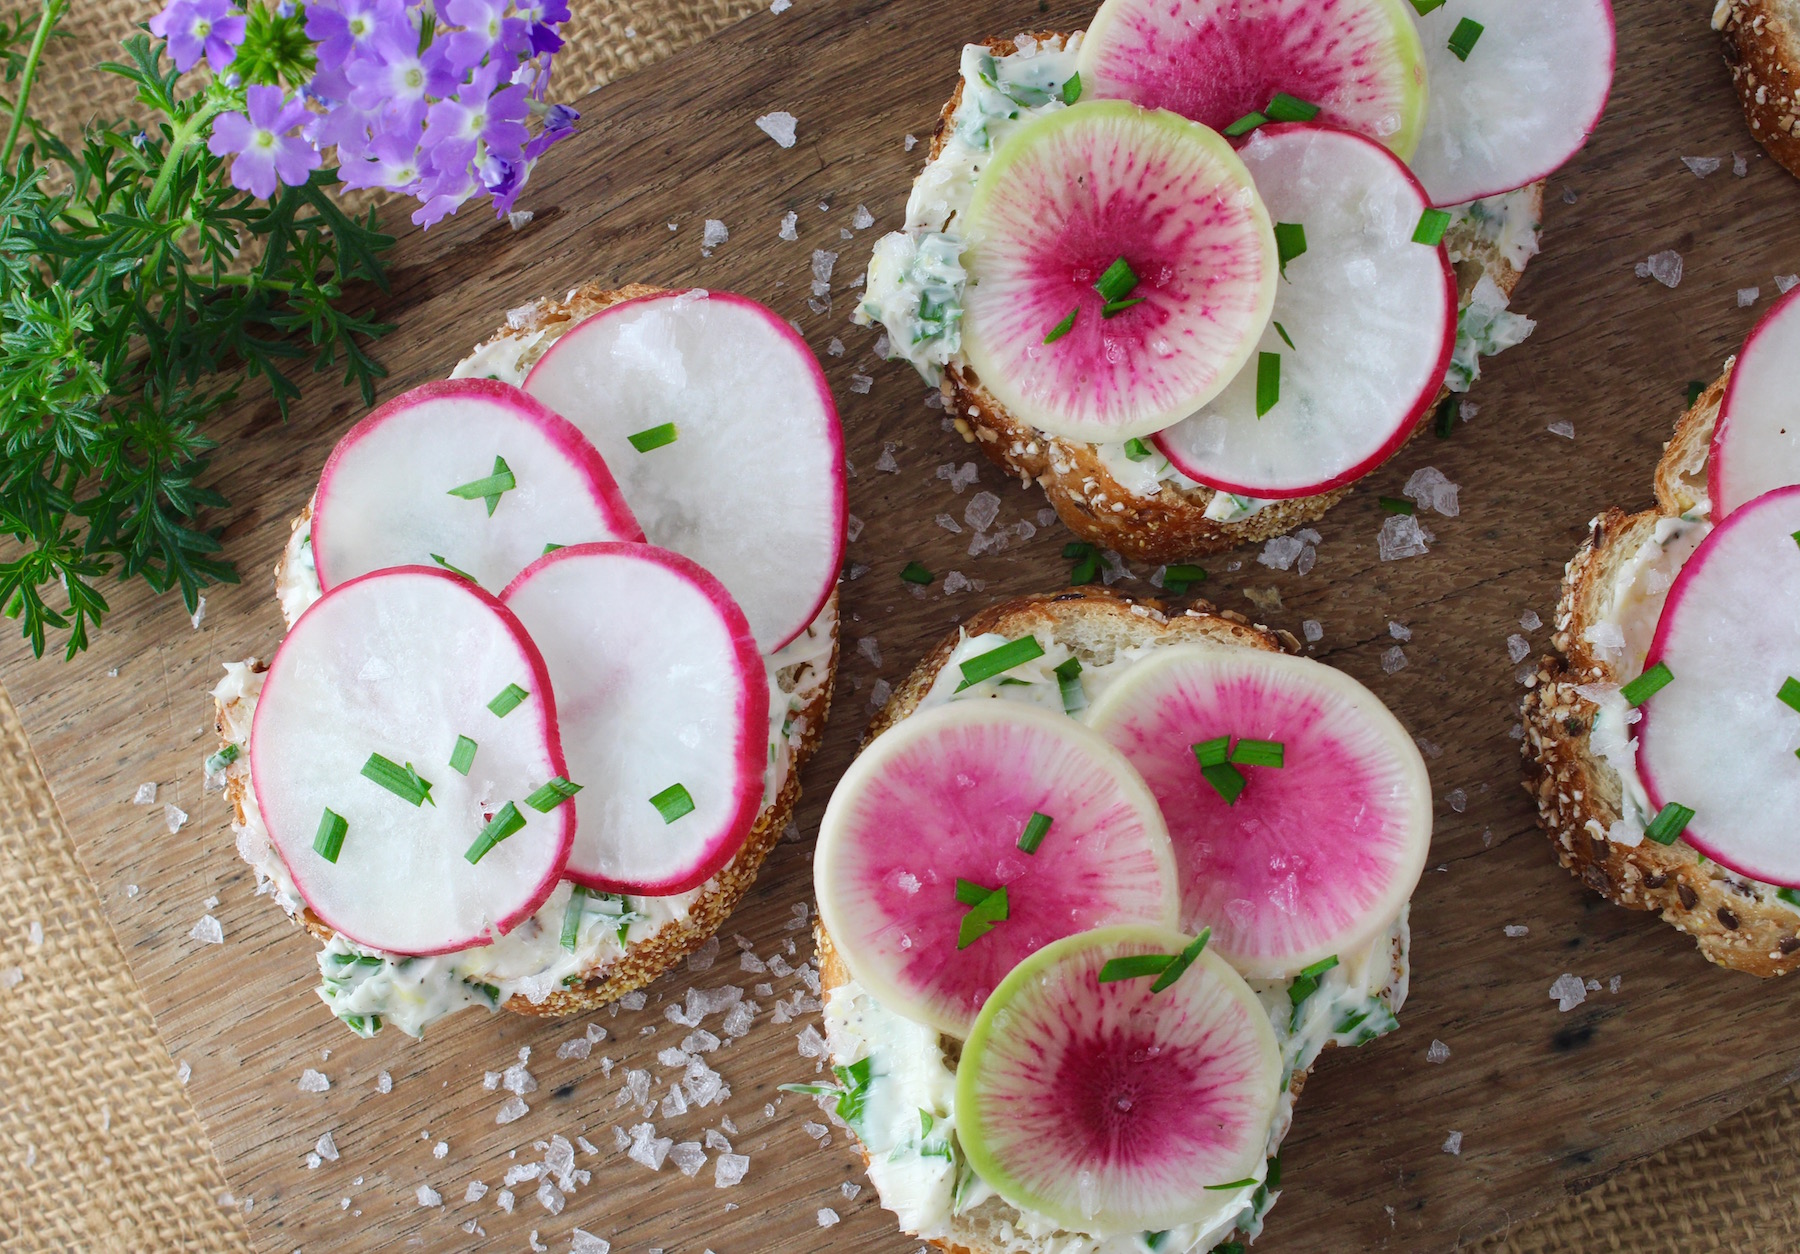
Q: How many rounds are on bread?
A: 13